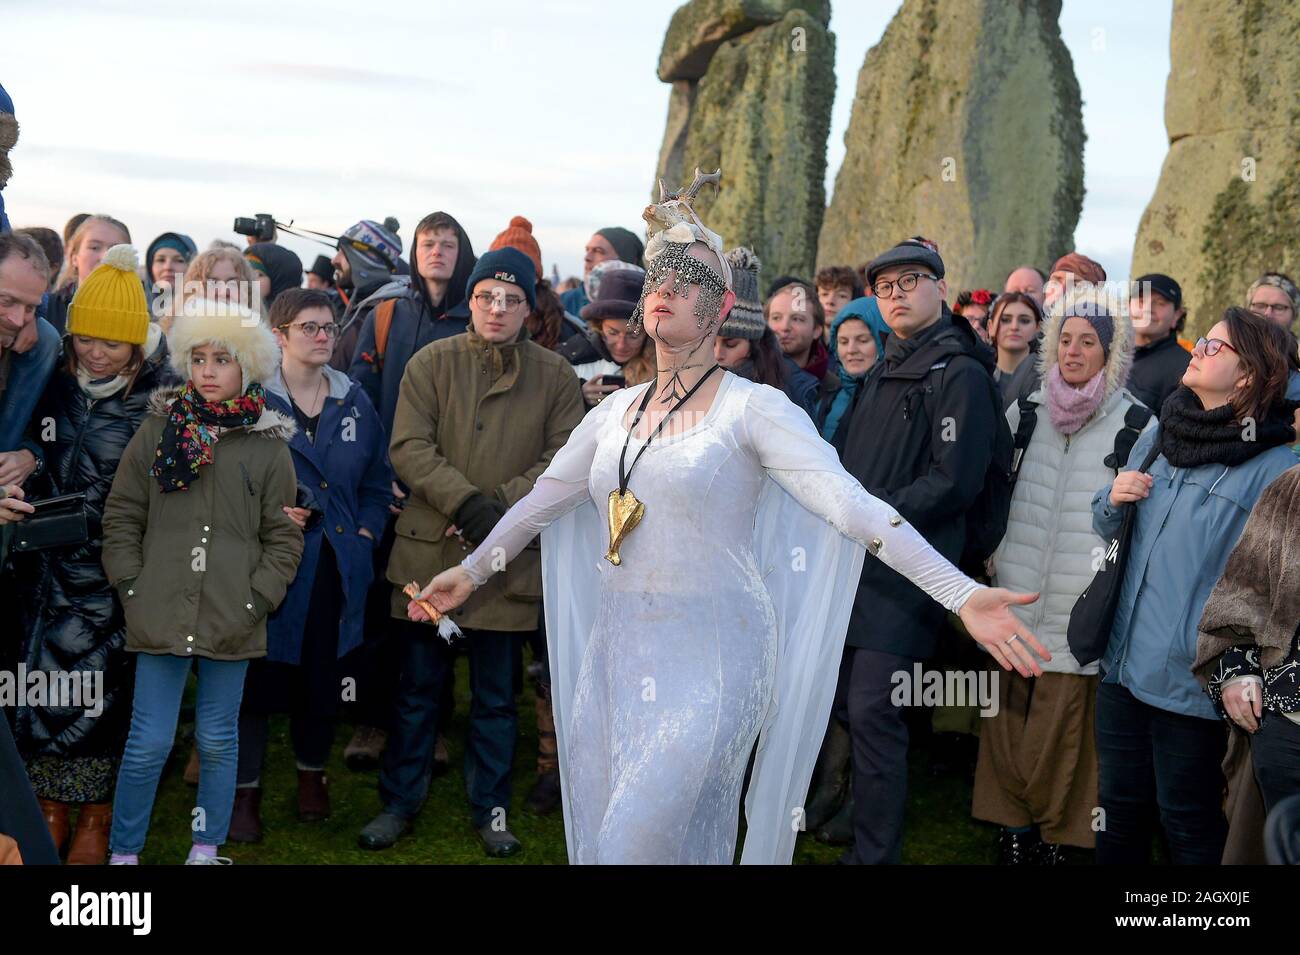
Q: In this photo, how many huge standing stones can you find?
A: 3